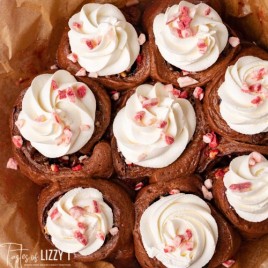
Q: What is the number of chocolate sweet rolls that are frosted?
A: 8